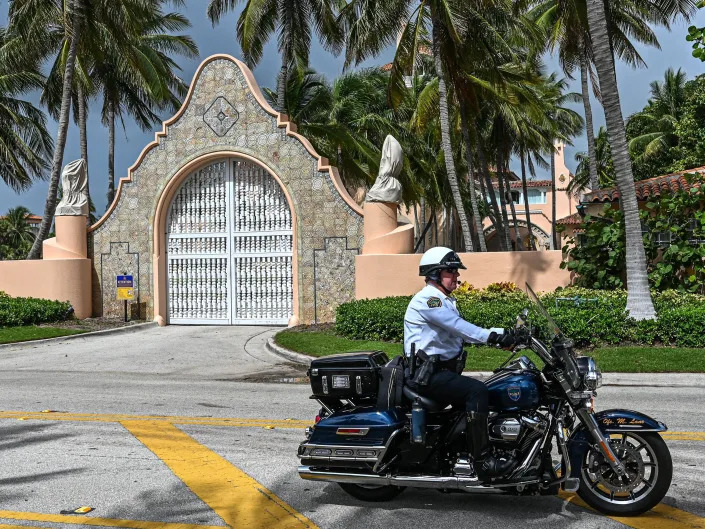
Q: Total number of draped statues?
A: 2